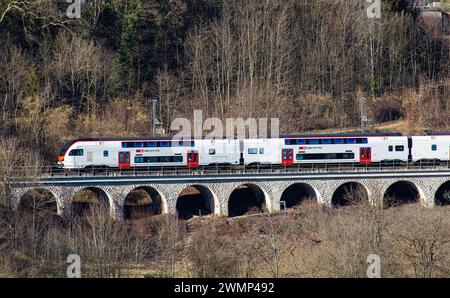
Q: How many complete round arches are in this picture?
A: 8